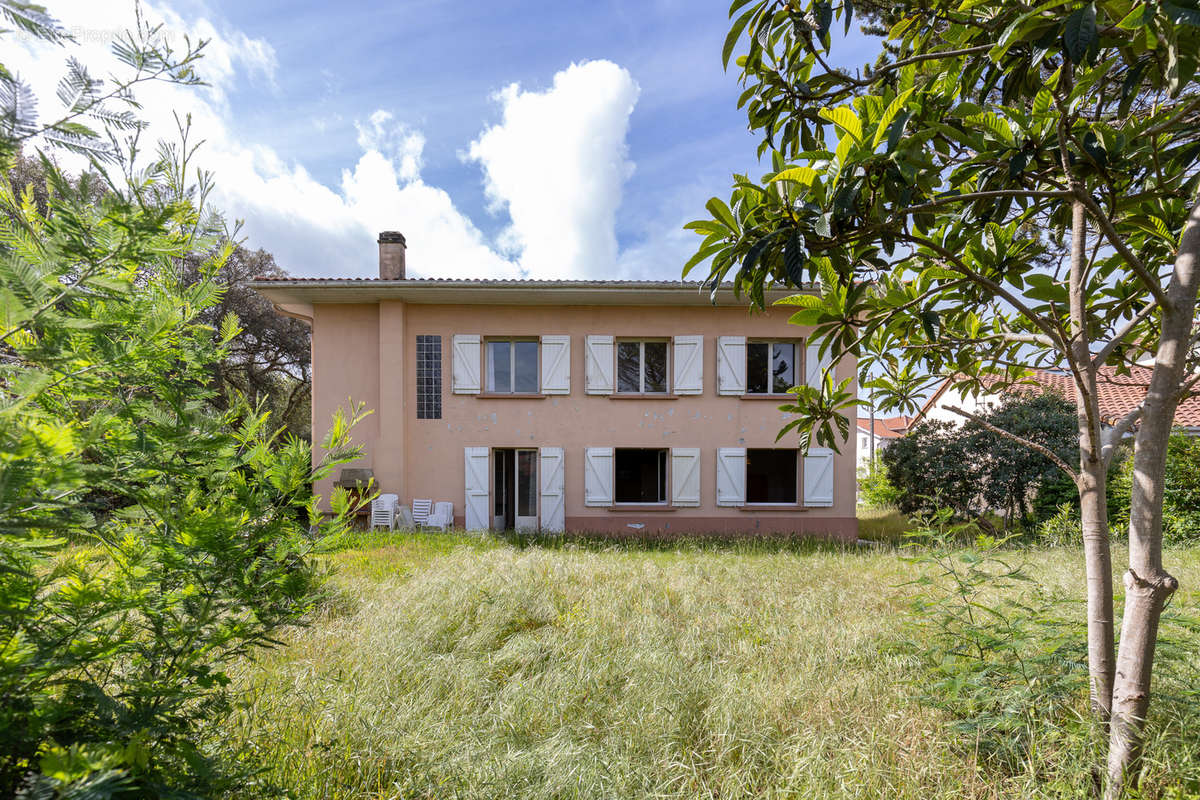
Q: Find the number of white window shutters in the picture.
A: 12